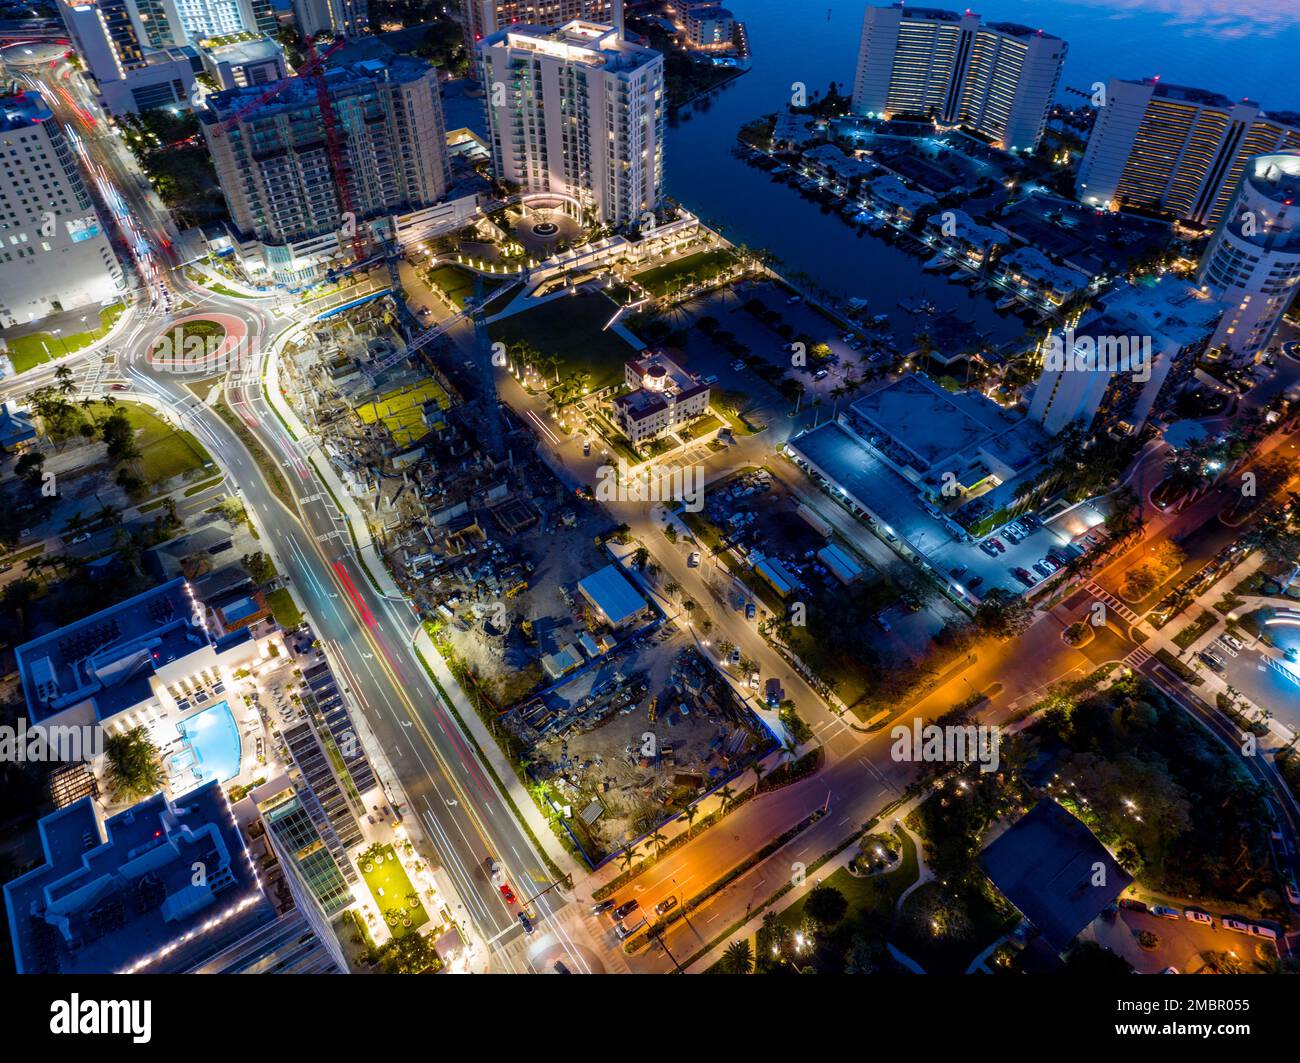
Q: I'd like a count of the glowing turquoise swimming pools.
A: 1